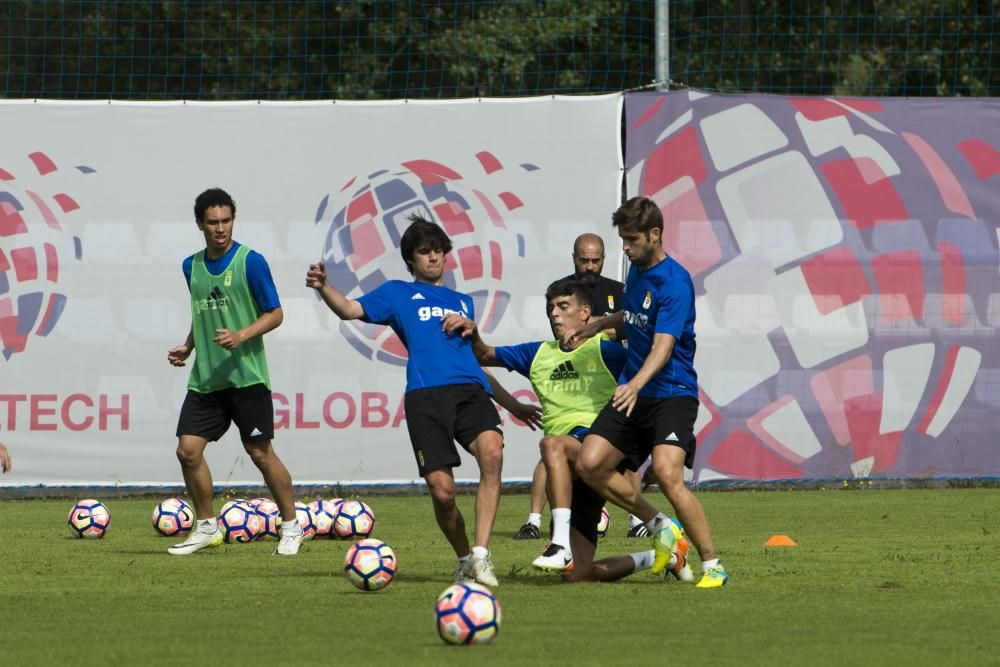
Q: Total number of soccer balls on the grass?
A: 12